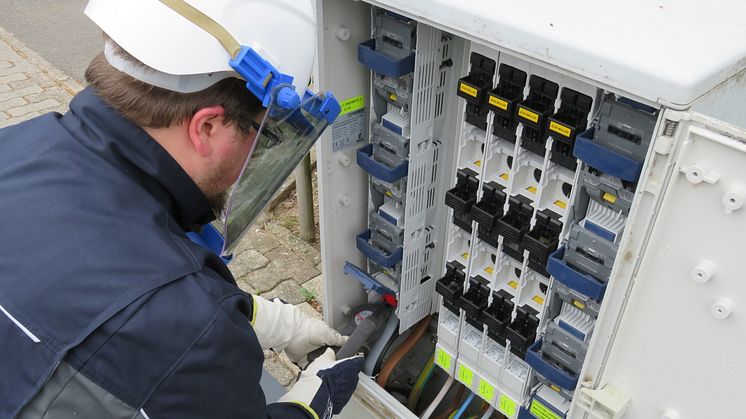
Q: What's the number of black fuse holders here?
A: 12